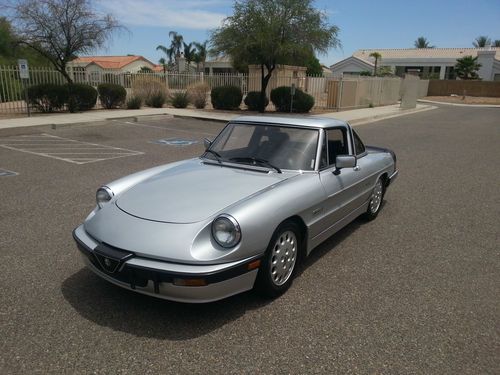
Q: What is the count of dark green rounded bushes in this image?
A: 6